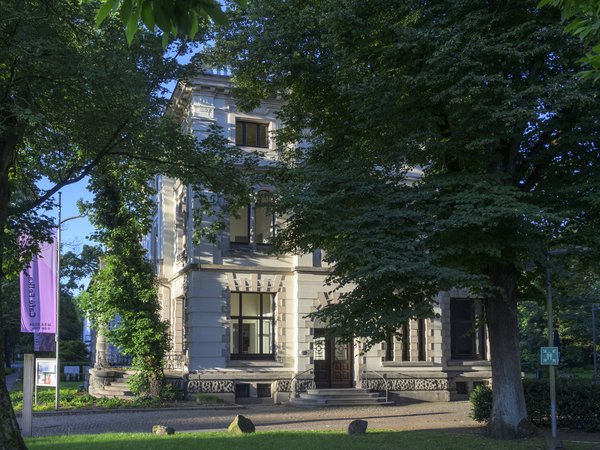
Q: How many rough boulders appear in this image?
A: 3